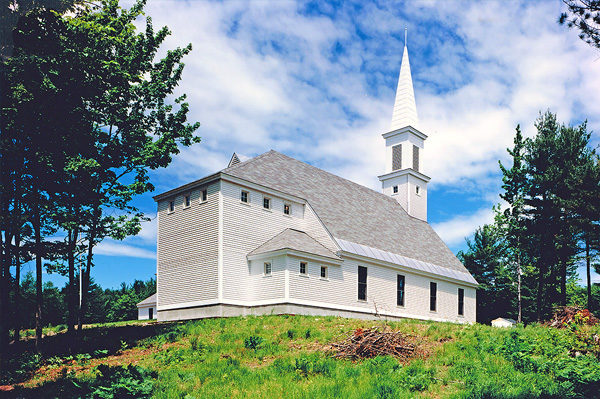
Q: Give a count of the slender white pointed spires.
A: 1